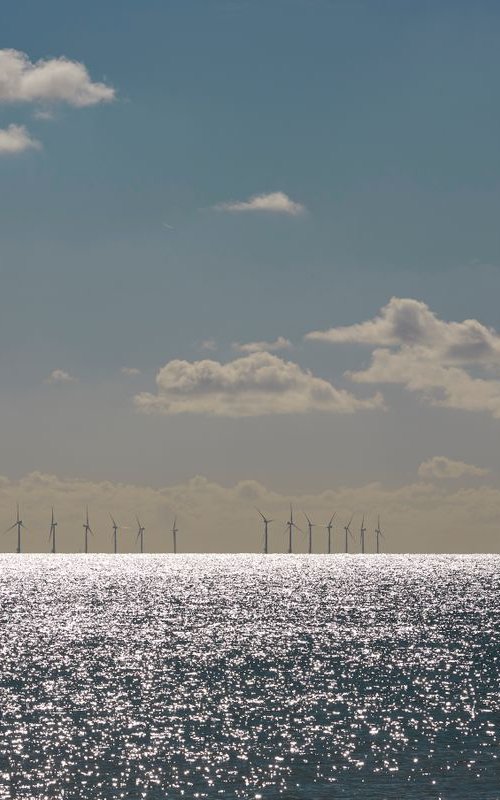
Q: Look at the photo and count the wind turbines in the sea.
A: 13